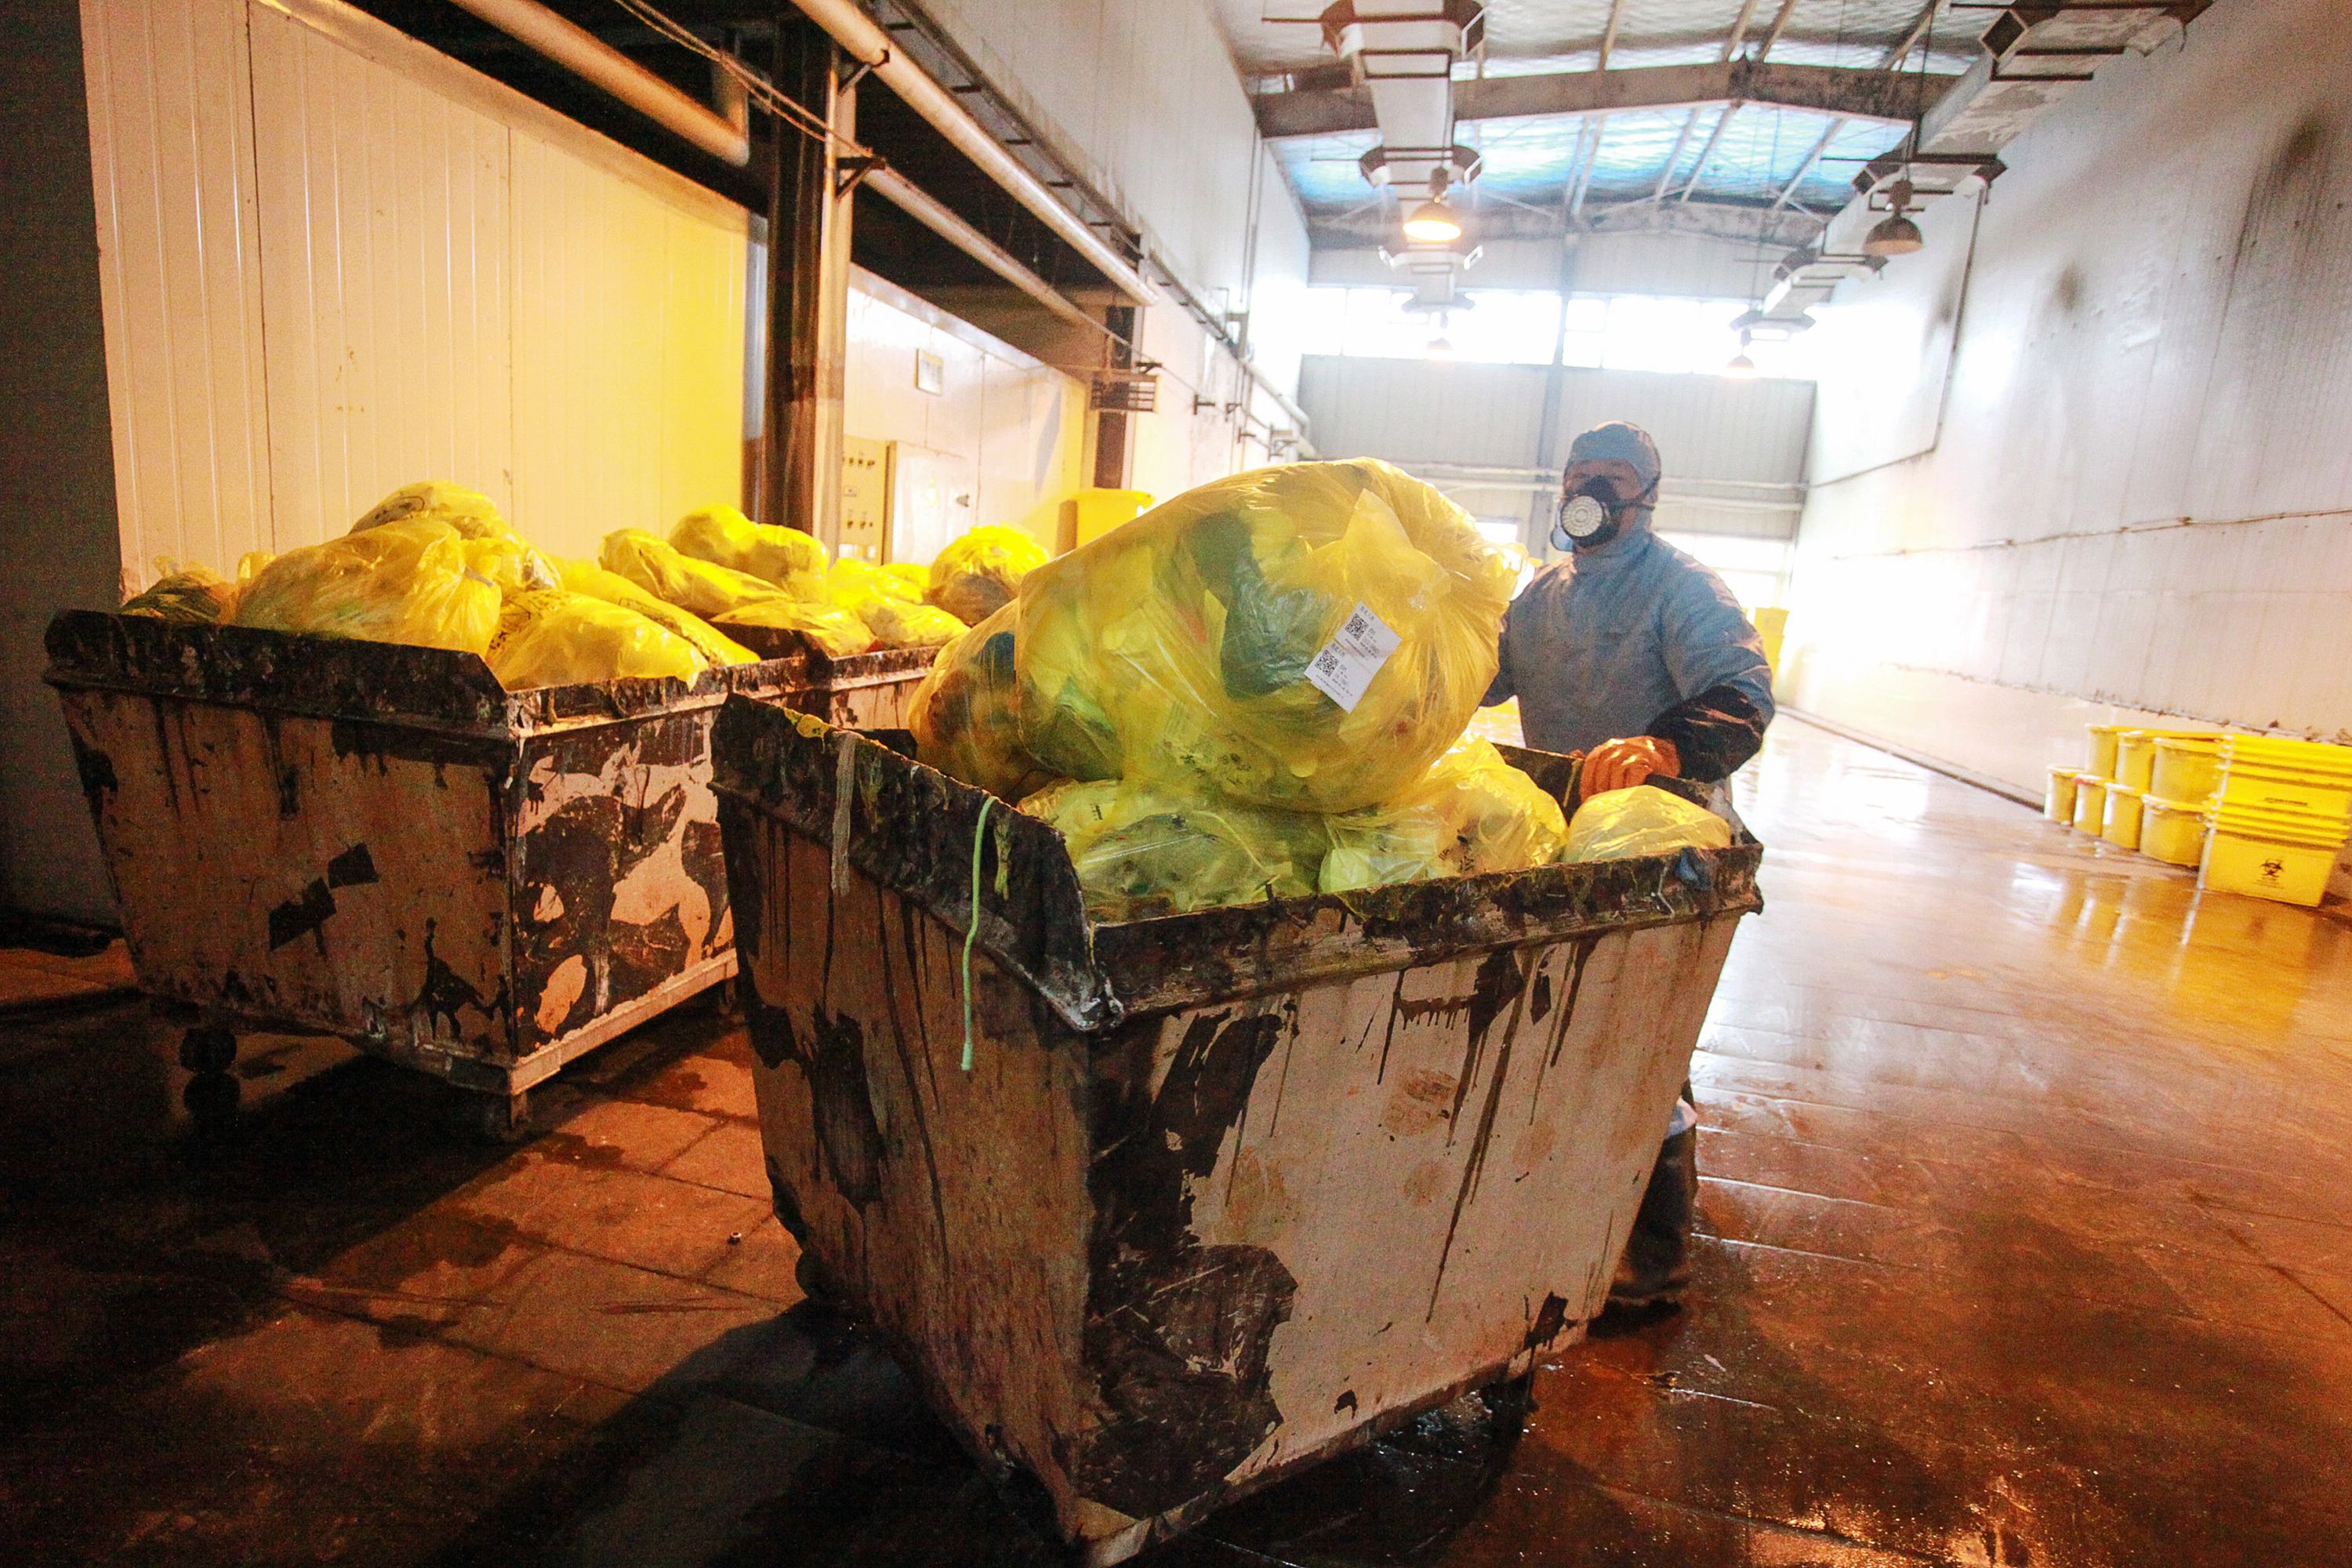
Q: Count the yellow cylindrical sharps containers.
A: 7